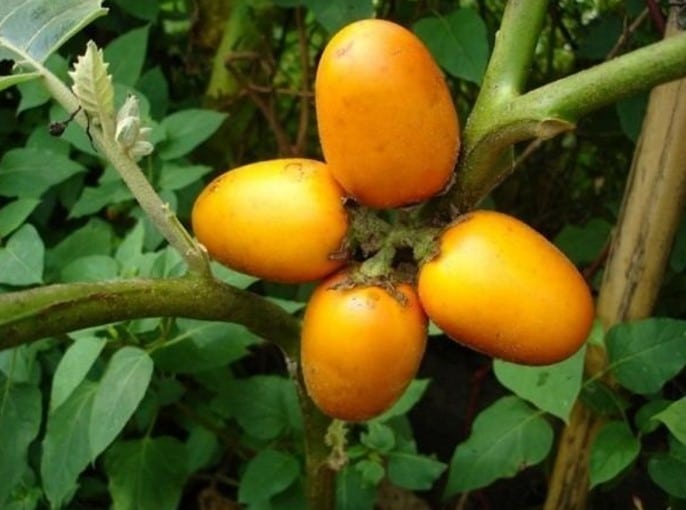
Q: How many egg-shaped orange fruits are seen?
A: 4